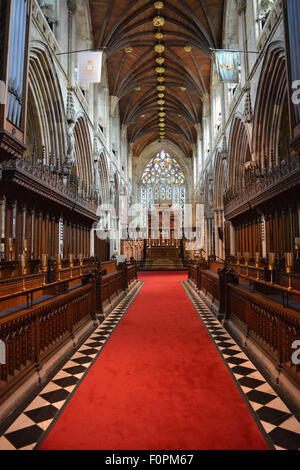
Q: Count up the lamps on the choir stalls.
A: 13